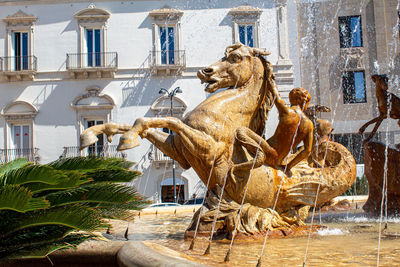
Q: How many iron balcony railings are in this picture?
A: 6